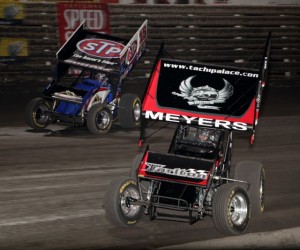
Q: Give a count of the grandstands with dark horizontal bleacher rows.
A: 1